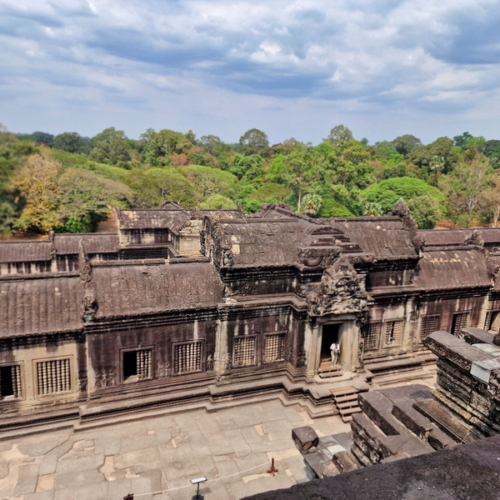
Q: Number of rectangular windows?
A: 11